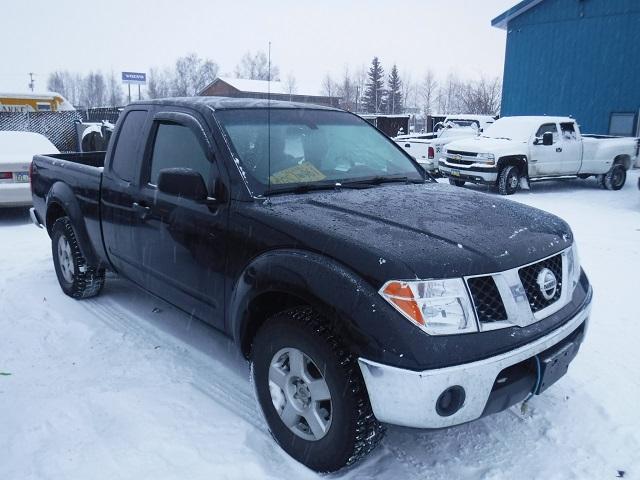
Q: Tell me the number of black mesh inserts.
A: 2